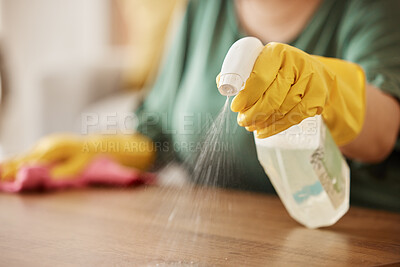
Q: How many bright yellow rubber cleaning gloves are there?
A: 2